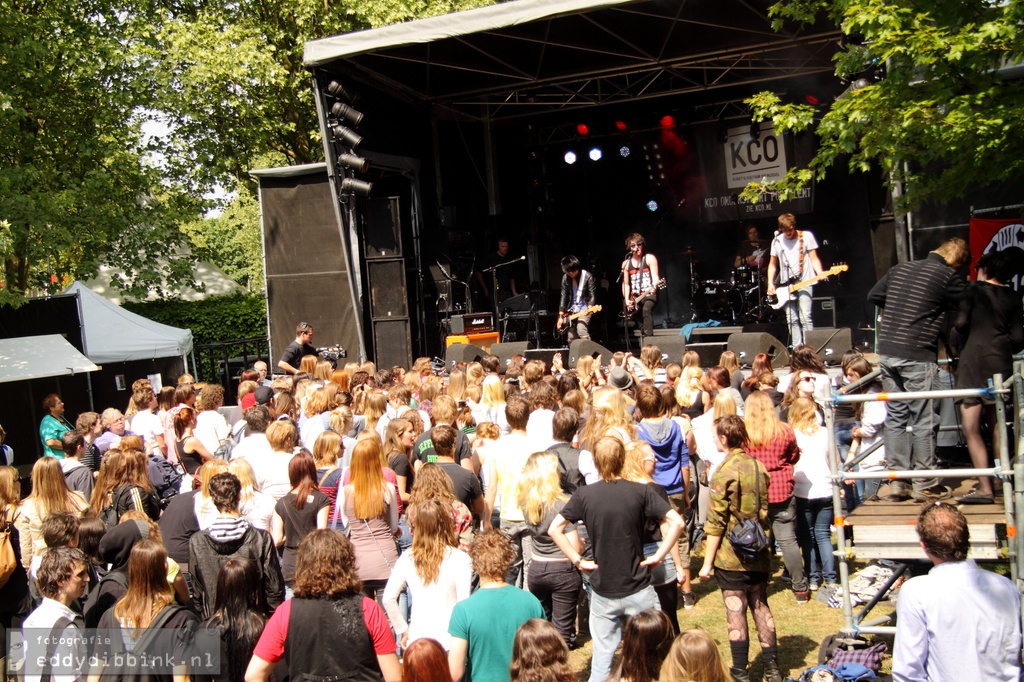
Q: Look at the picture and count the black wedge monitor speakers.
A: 6